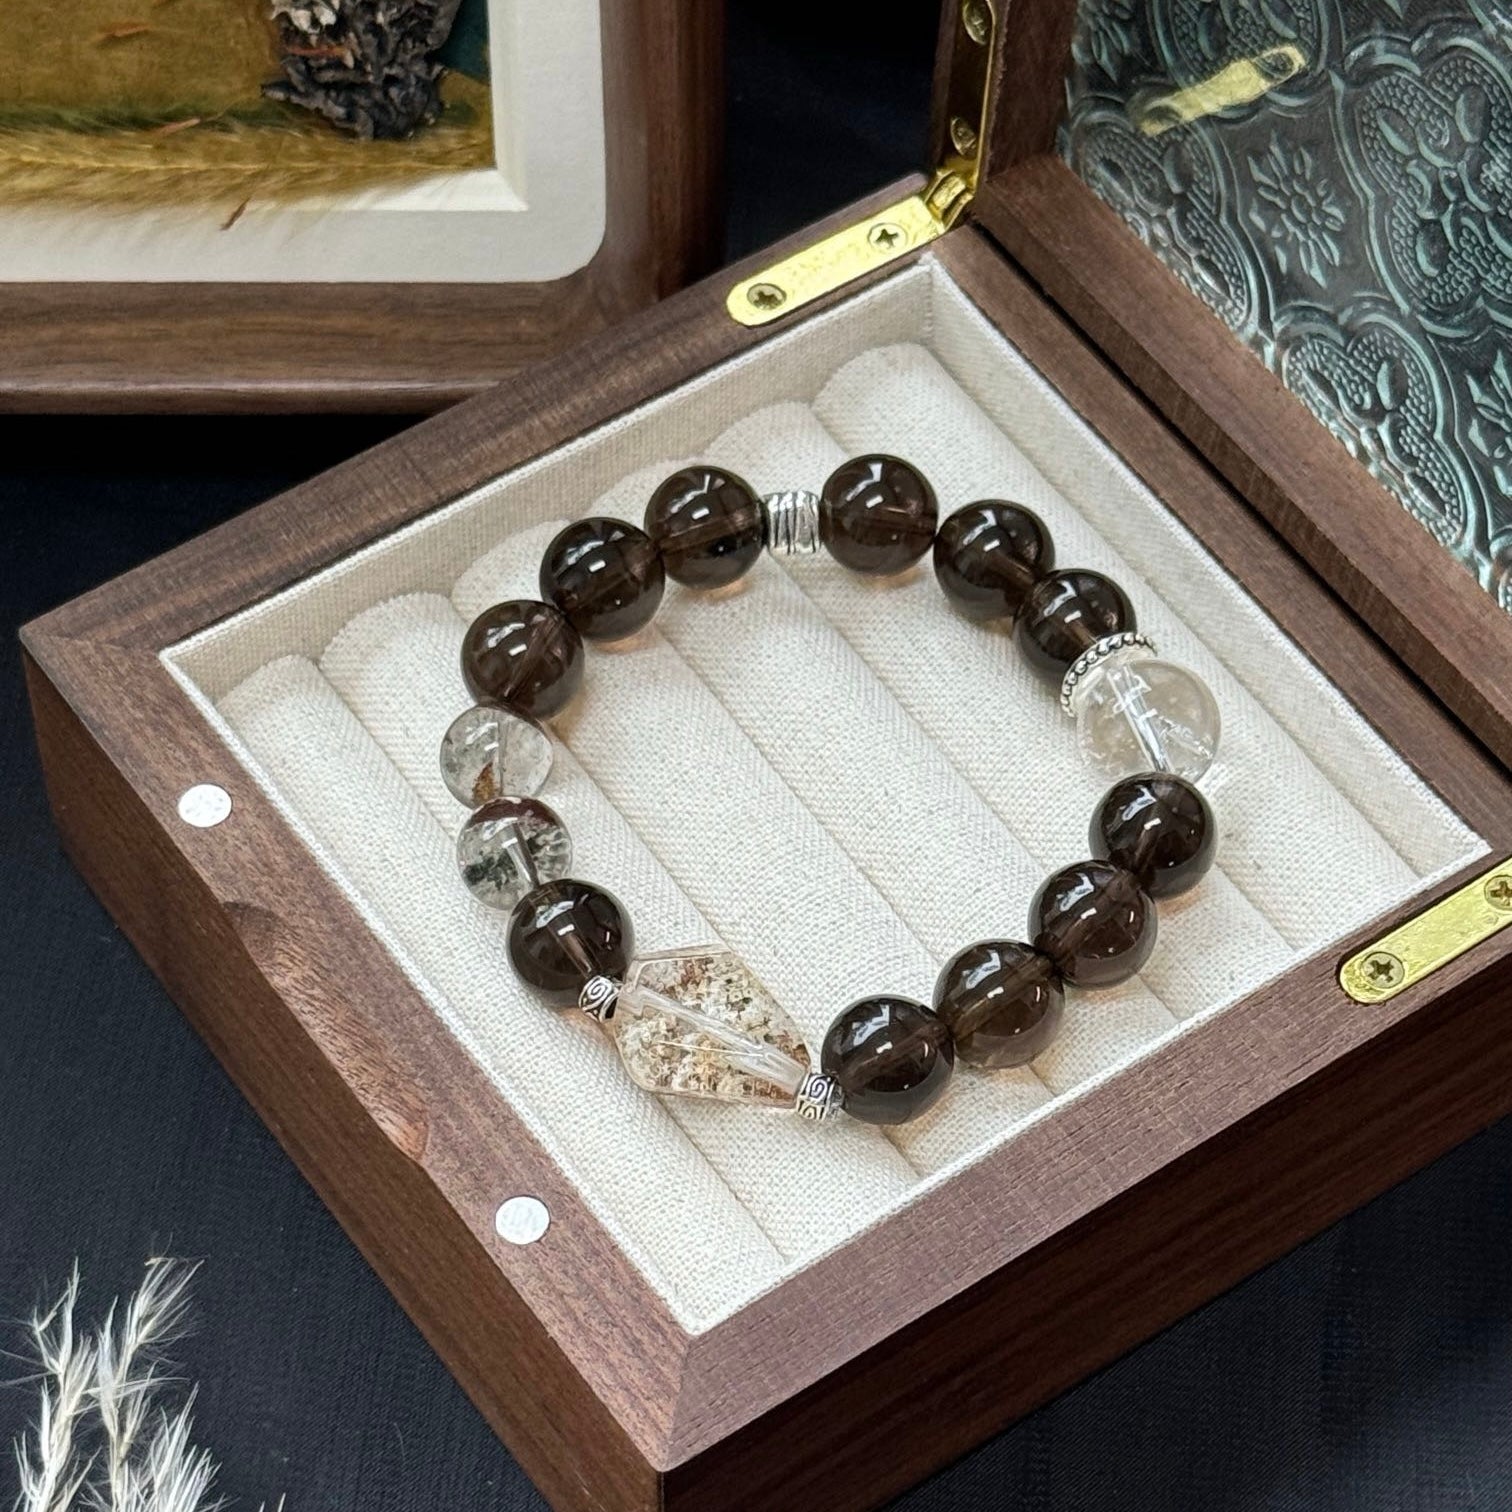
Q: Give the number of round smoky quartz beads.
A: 11